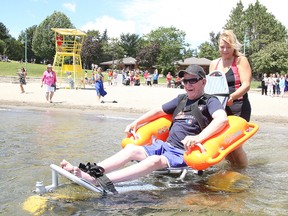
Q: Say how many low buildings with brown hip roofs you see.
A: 2